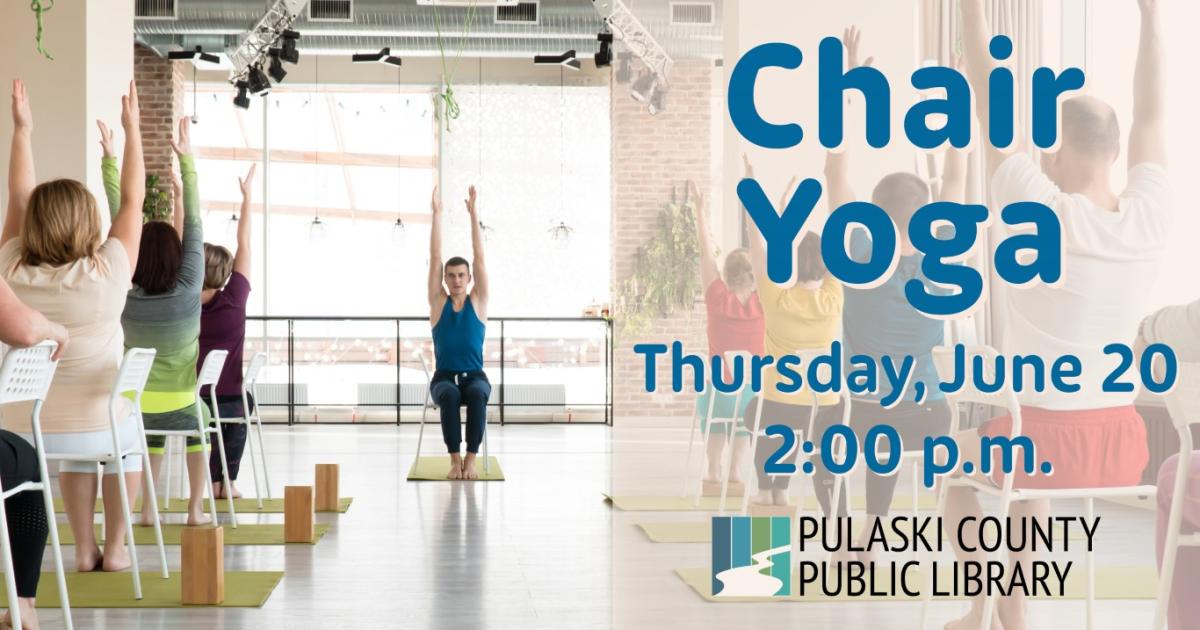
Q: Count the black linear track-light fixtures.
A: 3